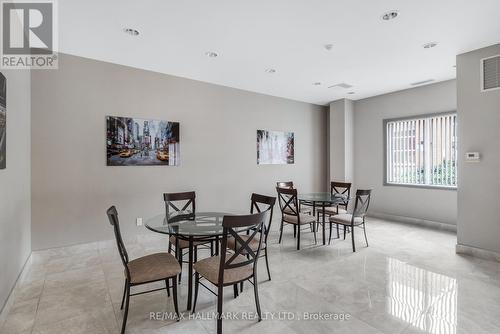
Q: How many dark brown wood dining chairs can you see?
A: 8